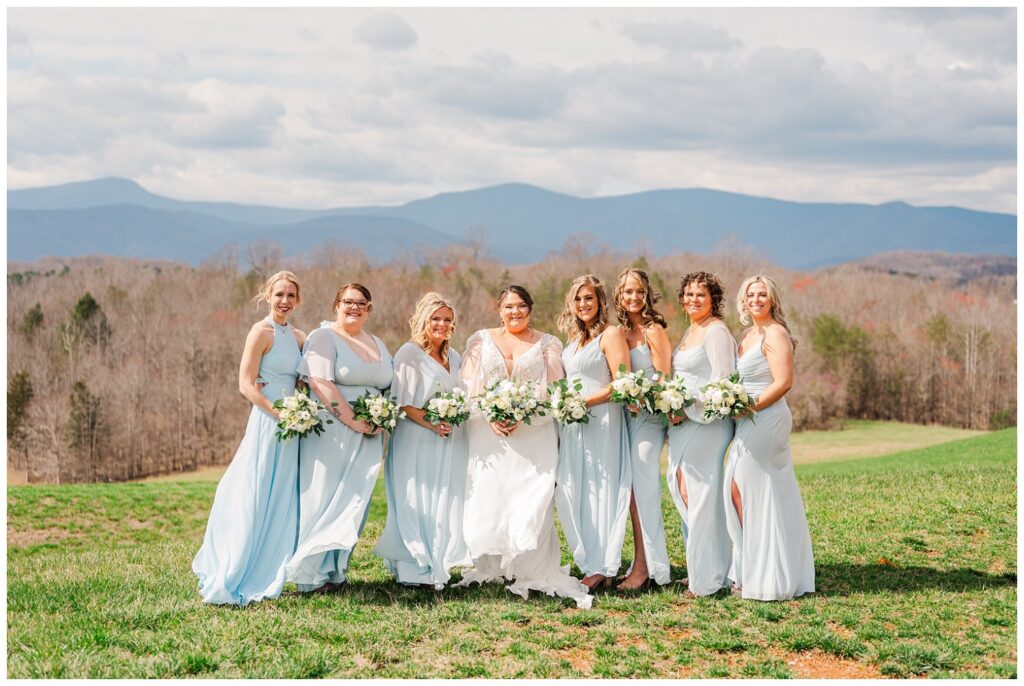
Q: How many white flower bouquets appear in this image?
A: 8